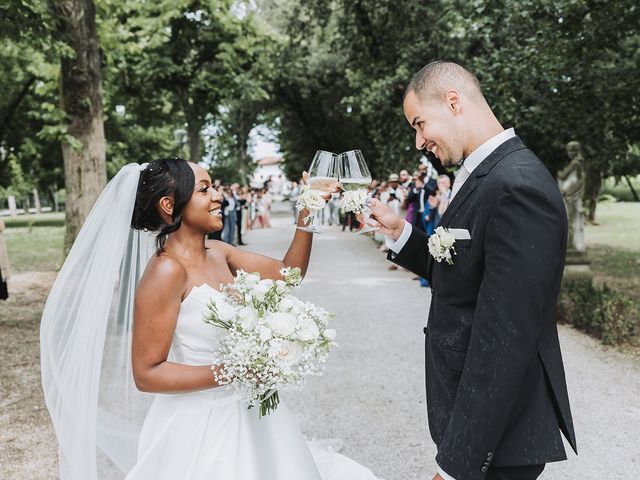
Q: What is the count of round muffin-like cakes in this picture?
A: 0